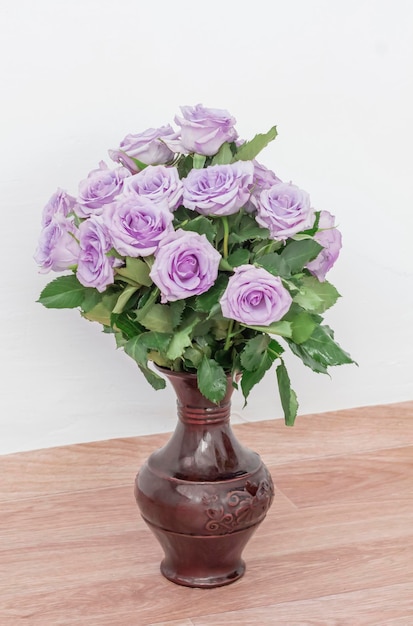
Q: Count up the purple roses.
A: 14